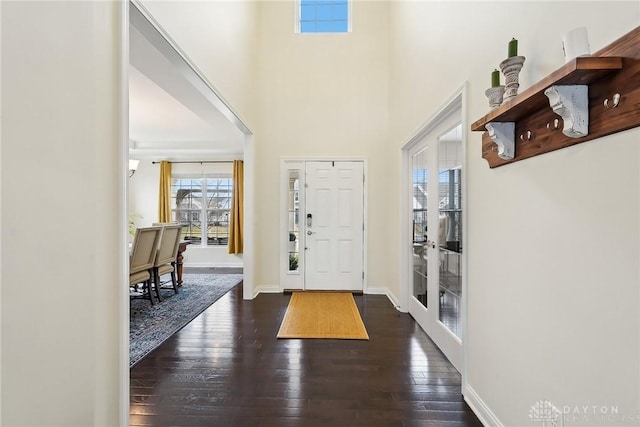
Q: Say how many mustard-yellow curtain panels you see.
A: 2